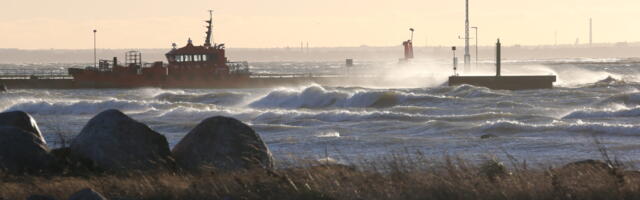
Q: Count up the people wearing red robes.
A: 0